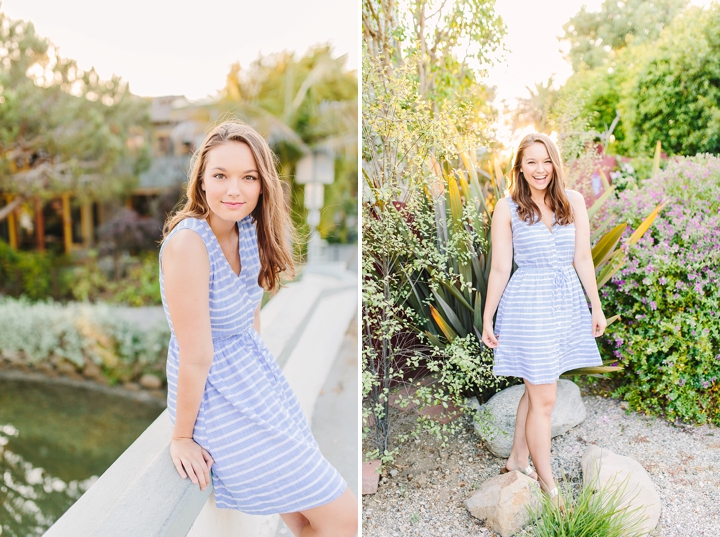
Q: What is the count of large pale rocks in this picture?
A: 3